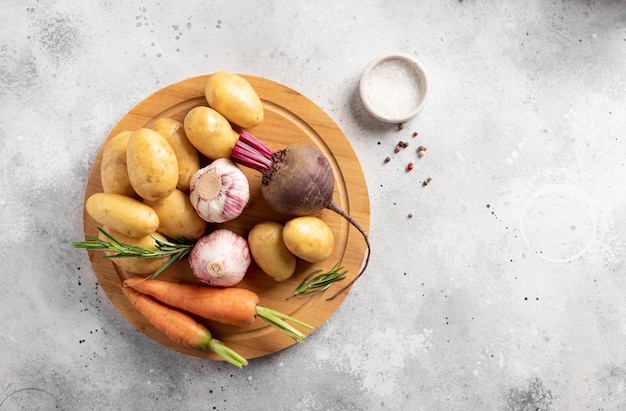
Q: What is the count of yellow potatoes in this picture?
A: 10